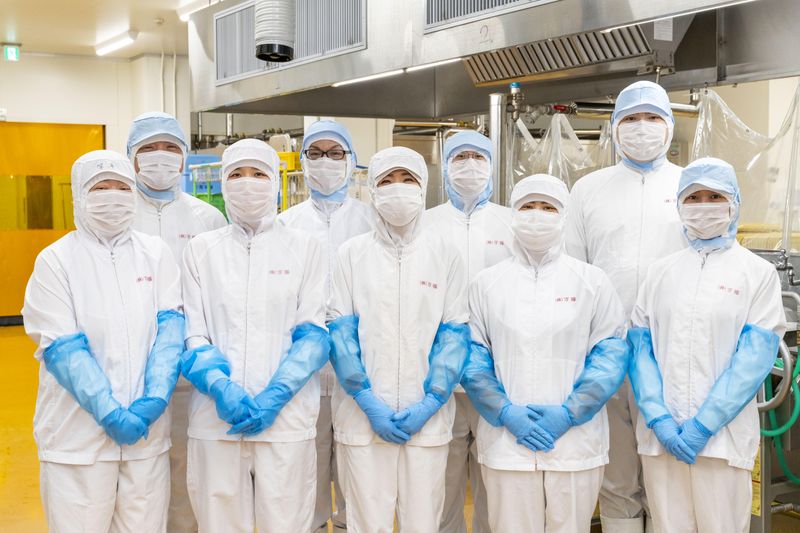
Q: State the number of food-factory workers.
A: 9